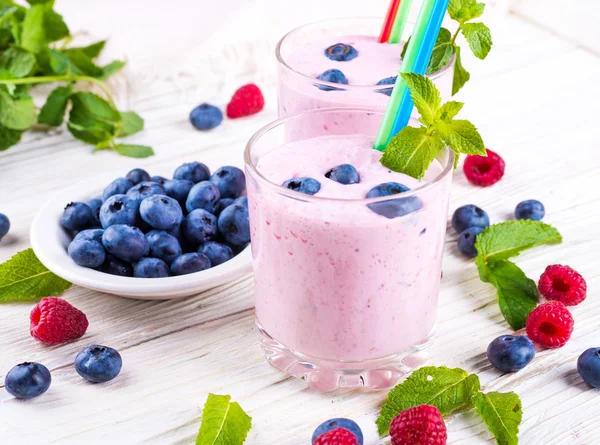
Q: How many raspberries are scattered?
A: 7